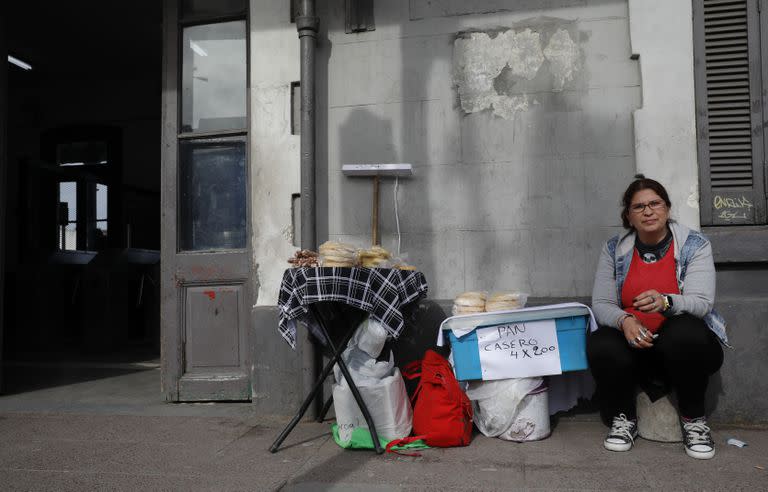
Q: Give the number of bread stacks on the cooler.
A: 2